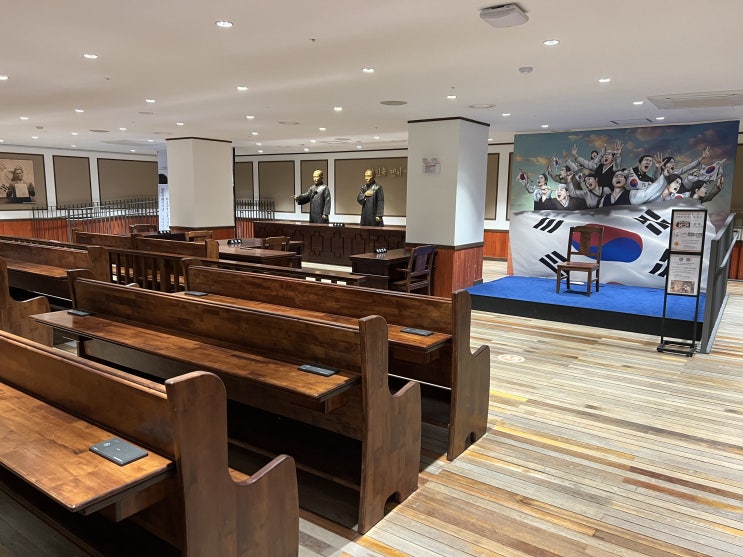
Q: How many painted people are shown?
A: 11